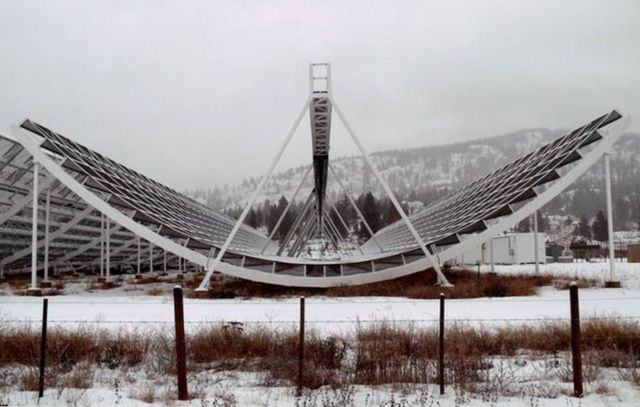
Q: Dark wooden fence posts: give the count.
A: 5